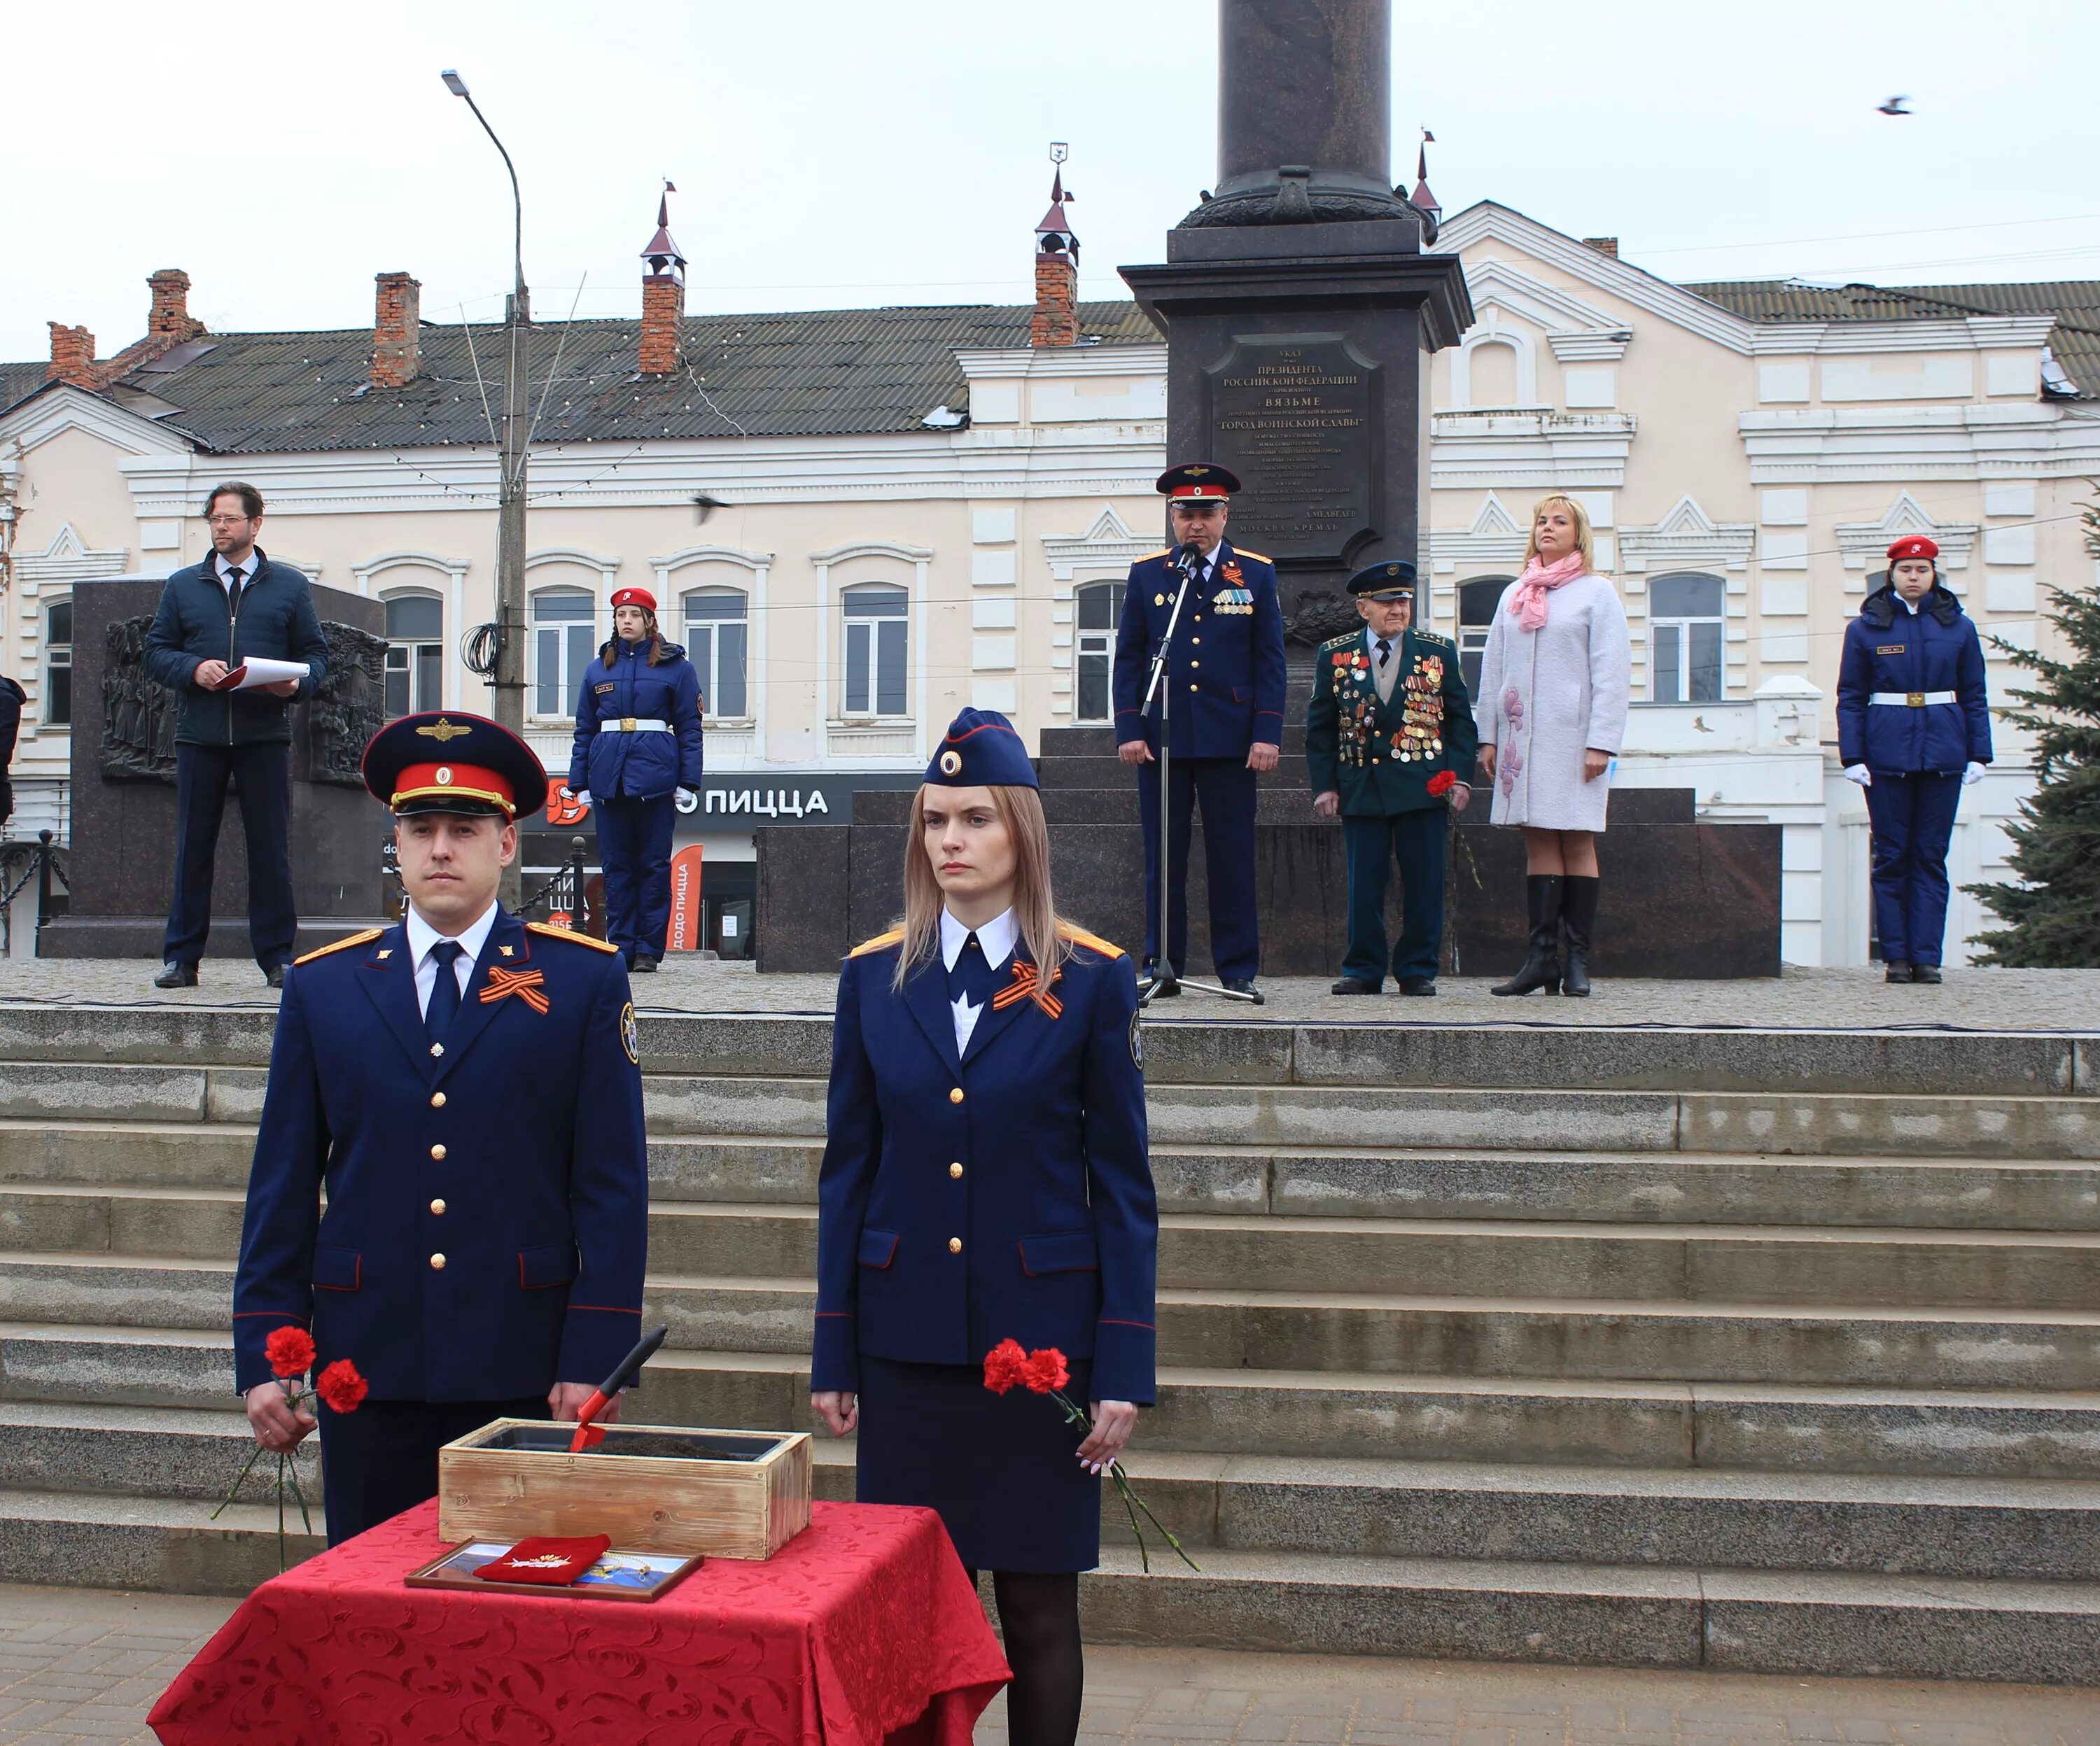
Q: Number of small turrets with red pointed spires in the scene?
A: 3